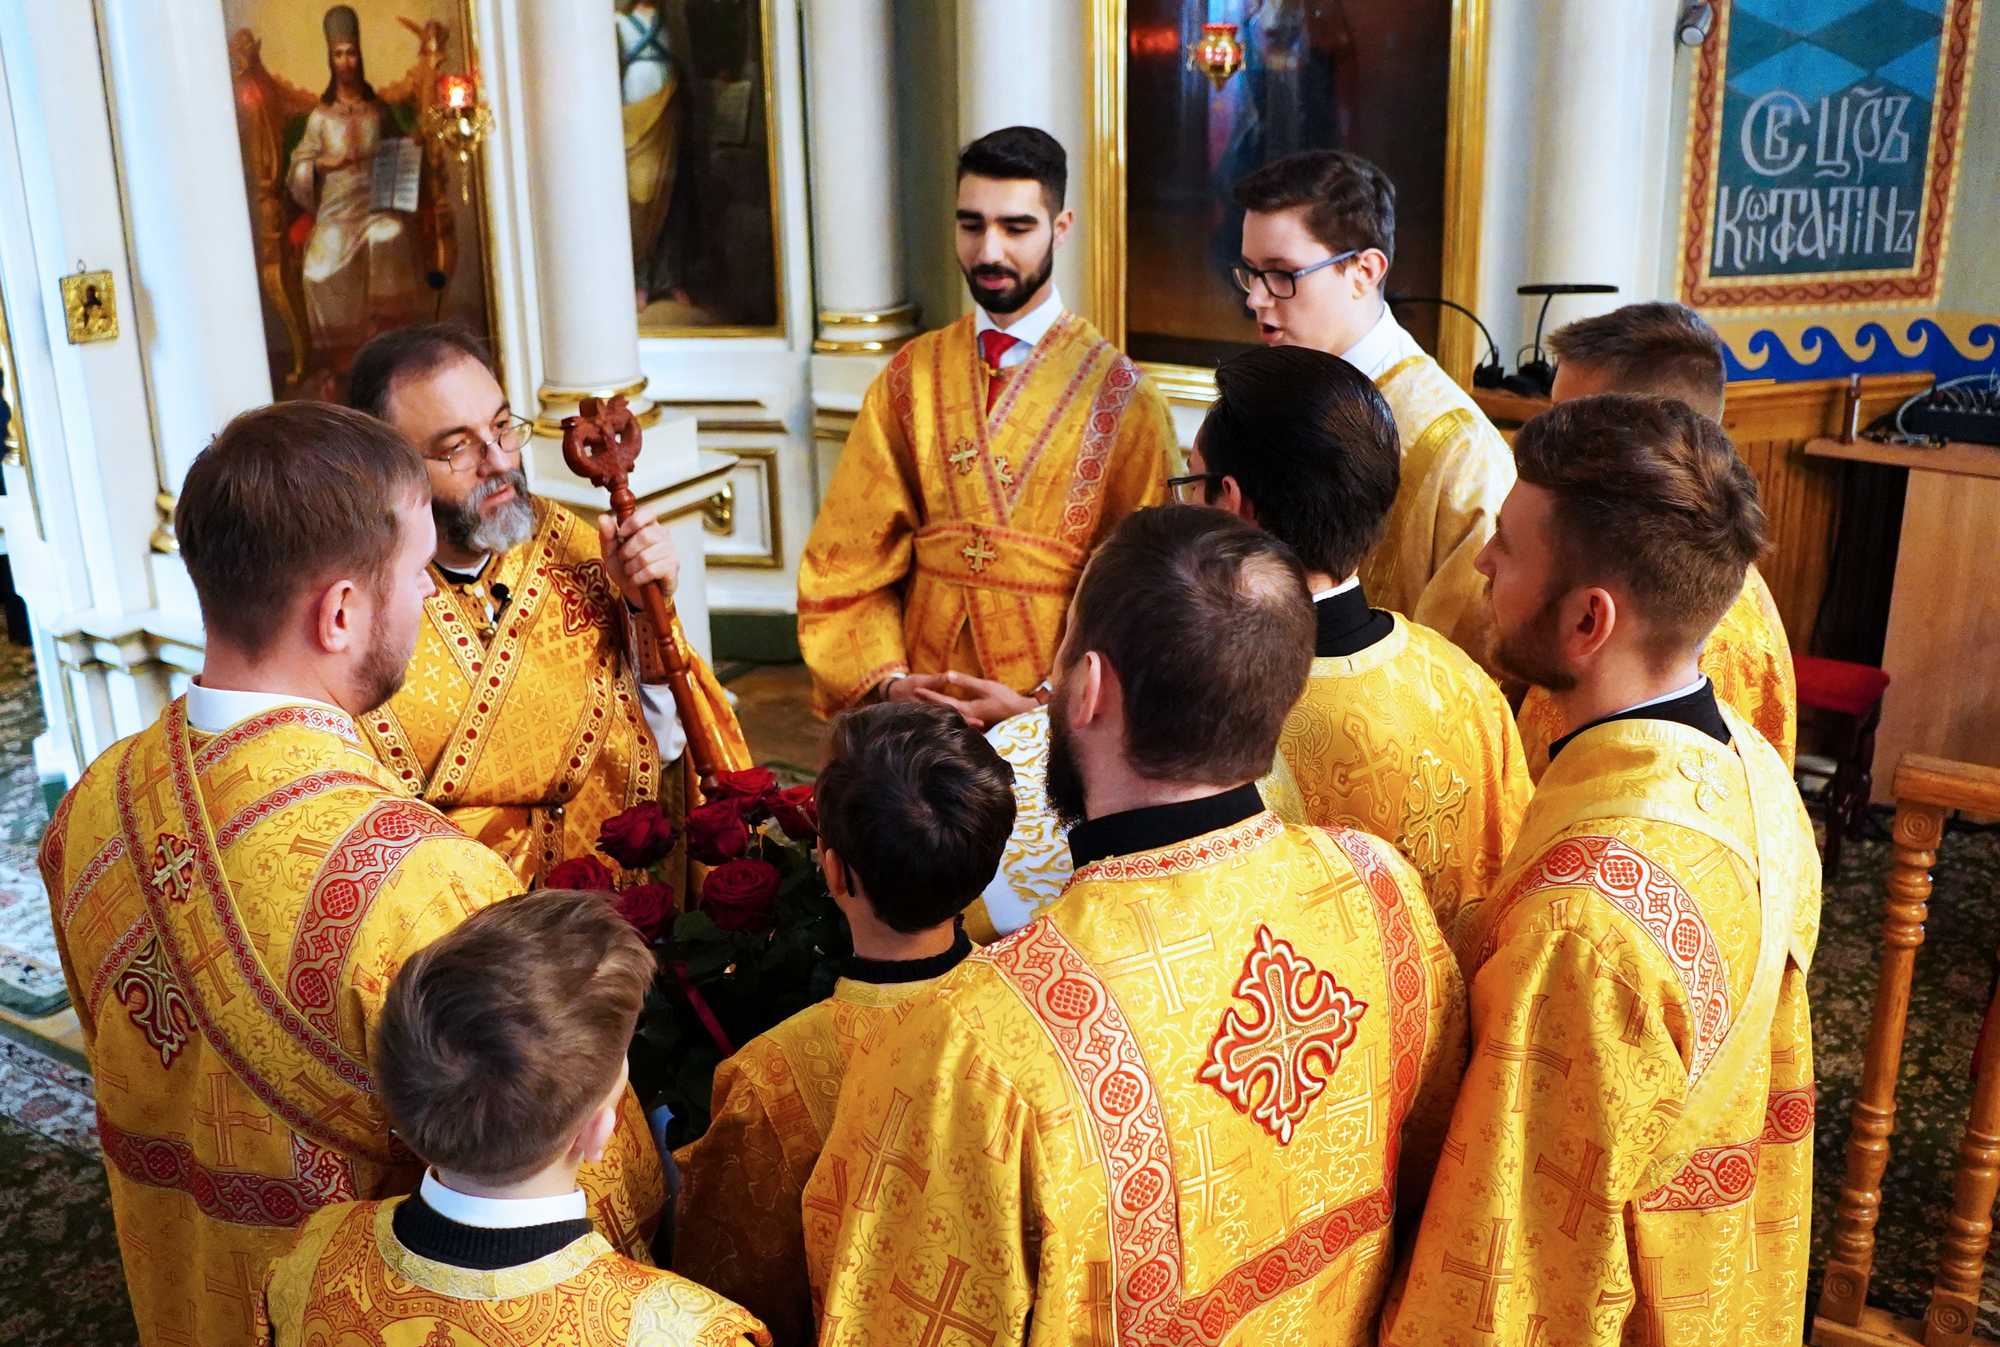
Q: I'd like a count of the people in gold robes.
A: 10